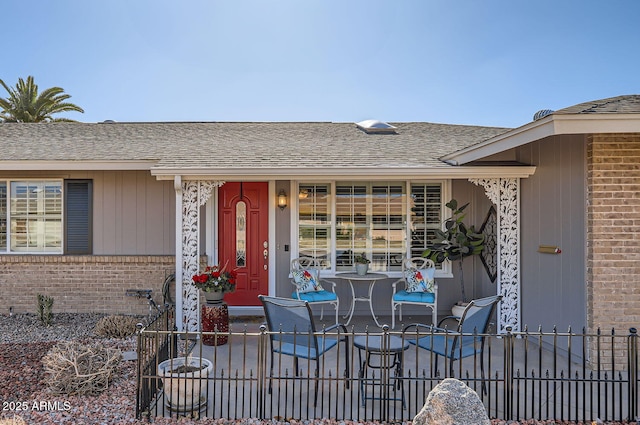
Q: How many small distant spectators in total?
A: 0